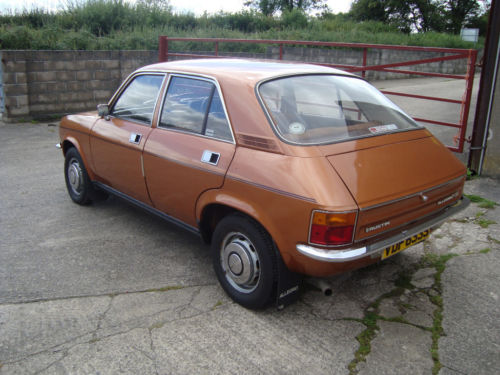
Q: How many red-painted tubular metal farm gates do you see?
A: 1